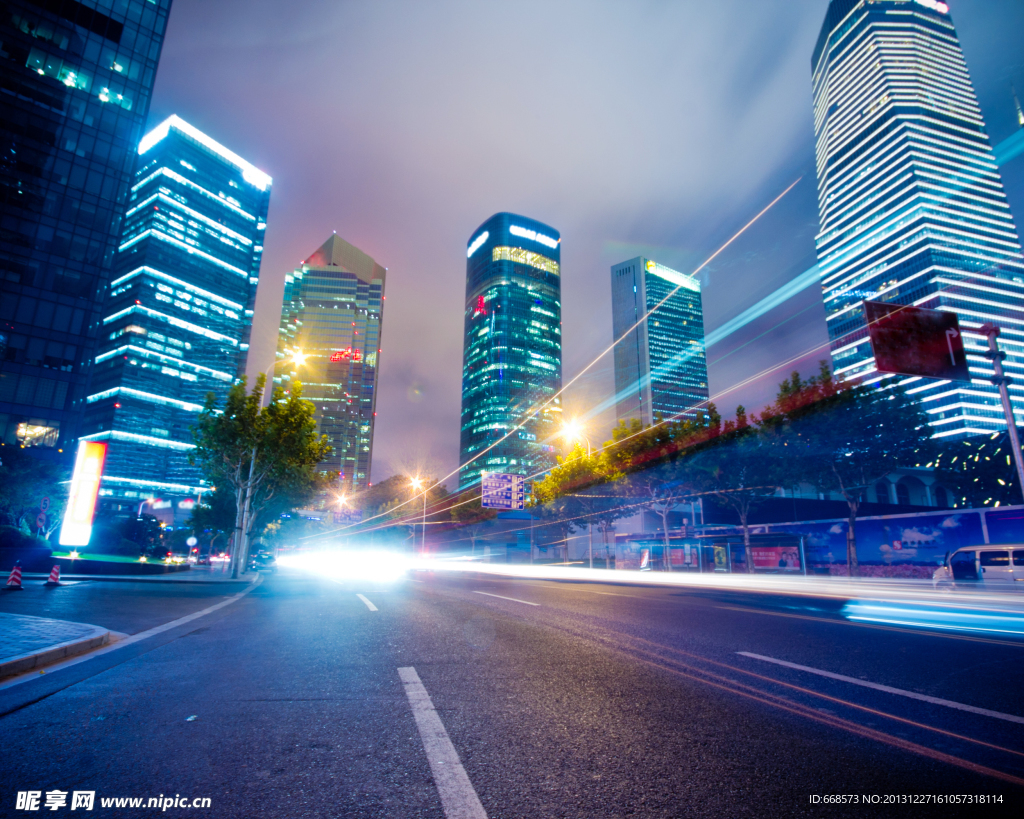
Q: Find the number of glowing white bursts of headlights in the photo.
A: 1